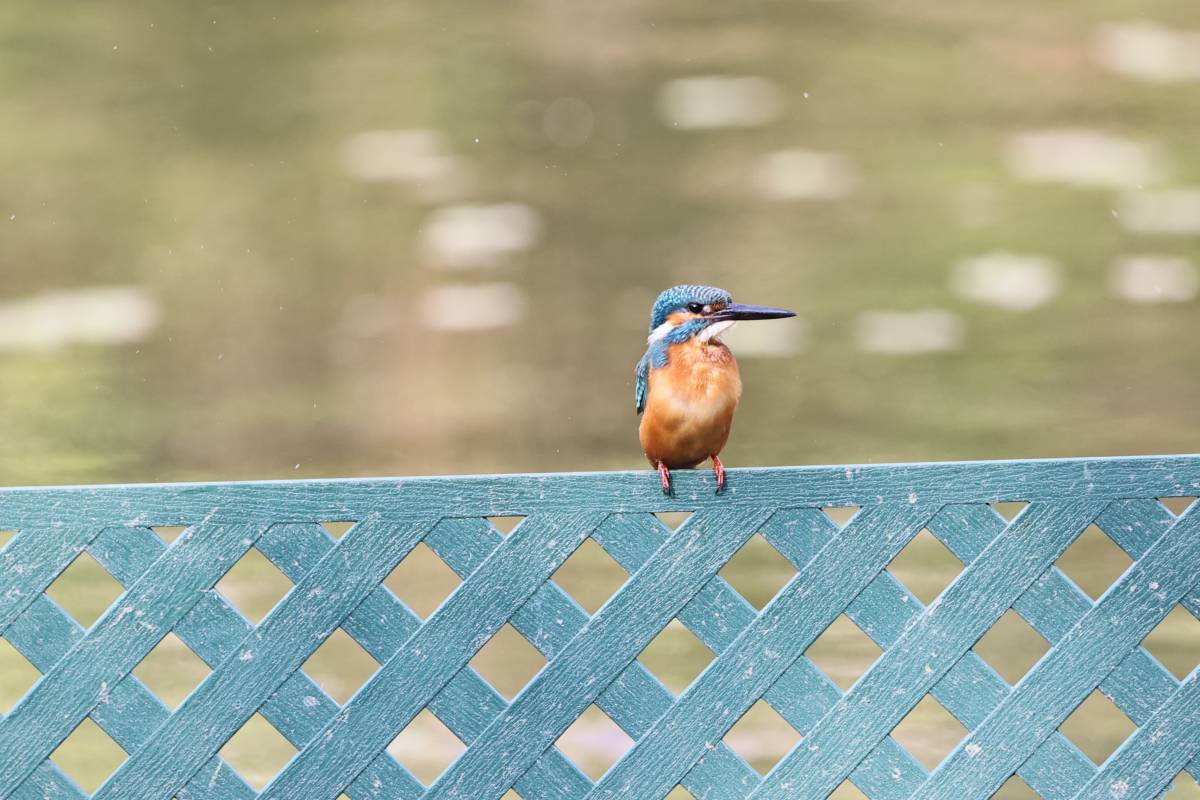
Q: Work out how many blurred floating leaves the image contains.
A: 13